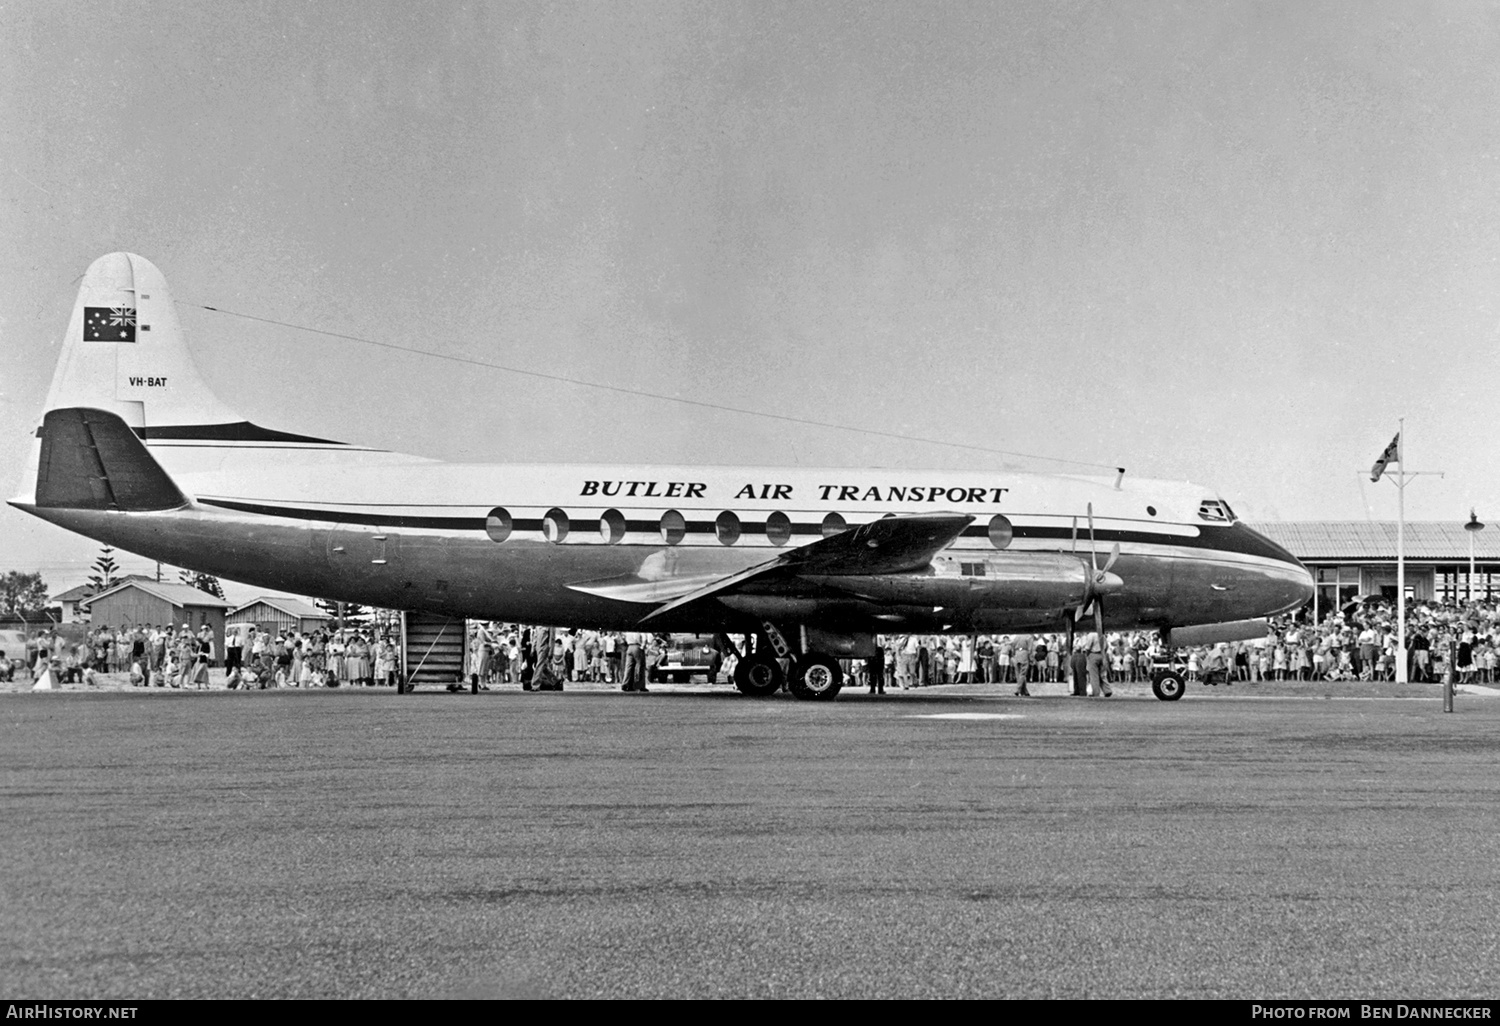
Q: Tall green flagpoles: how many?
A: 0